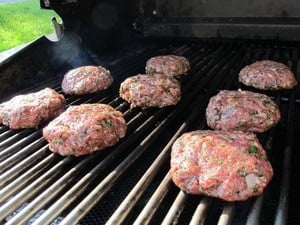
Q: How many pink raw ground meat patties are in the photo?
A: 8